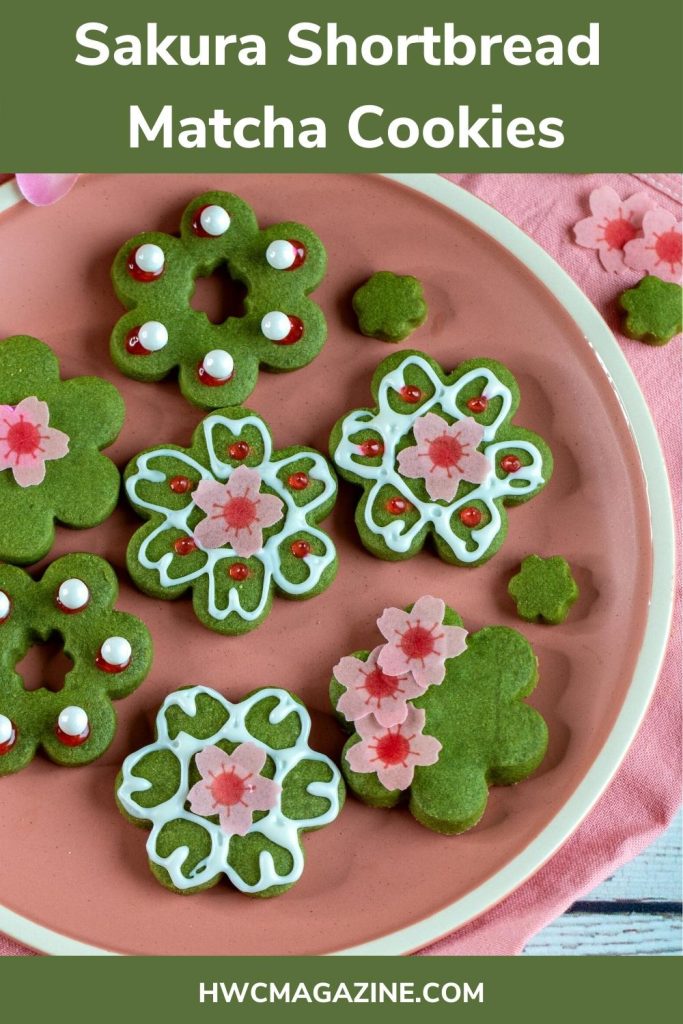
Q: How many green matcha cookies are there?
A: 10